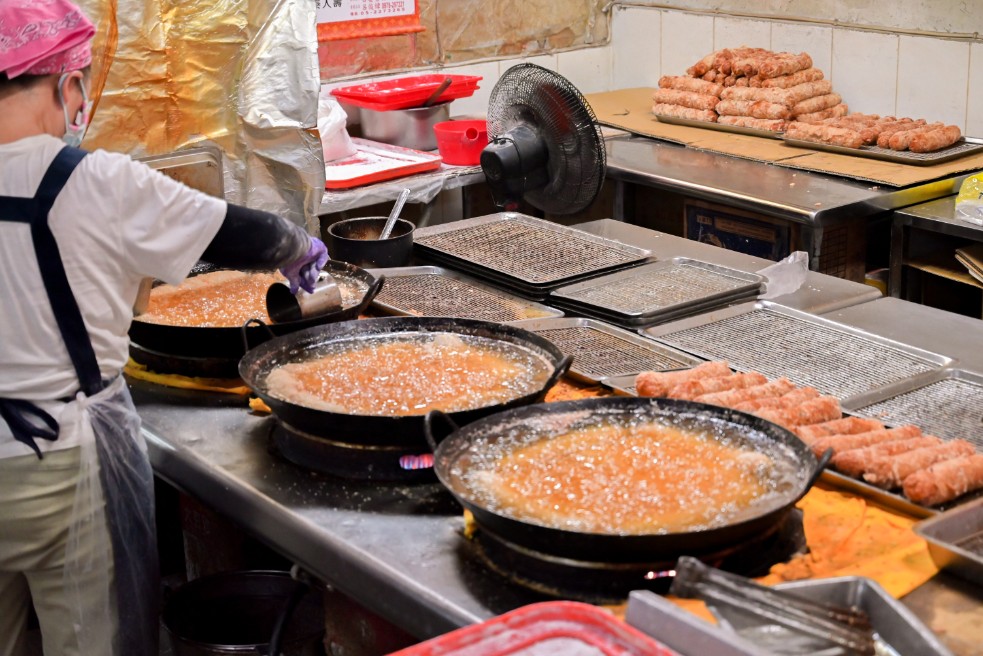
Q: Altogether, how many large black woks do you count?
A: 3